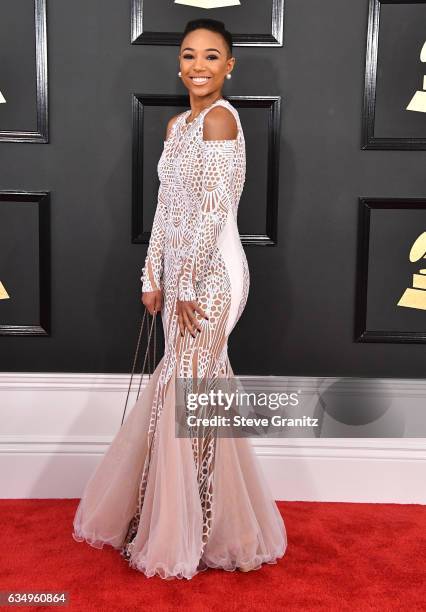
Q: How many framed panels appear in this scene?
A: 6